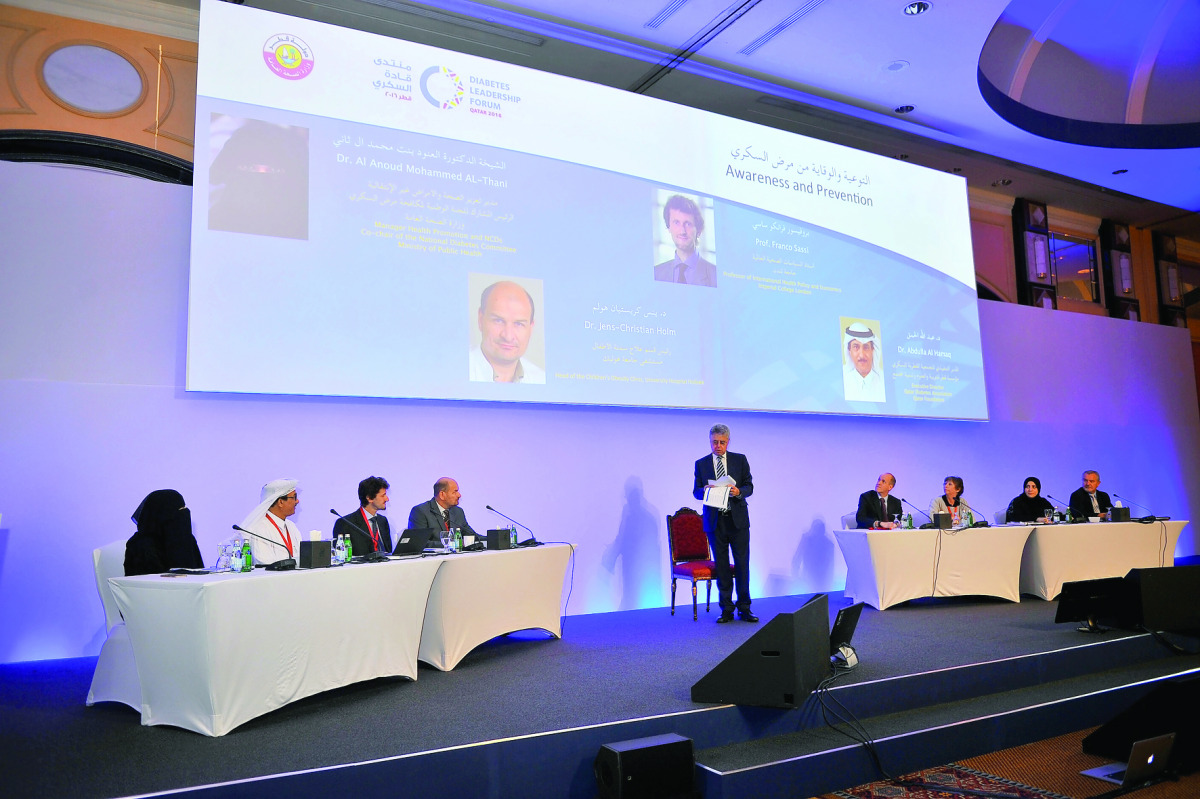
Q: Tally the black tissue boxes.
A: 4